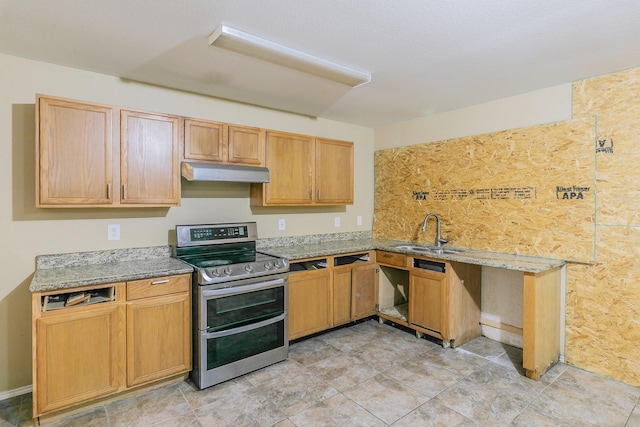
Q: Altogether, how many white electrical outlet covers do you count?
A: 4